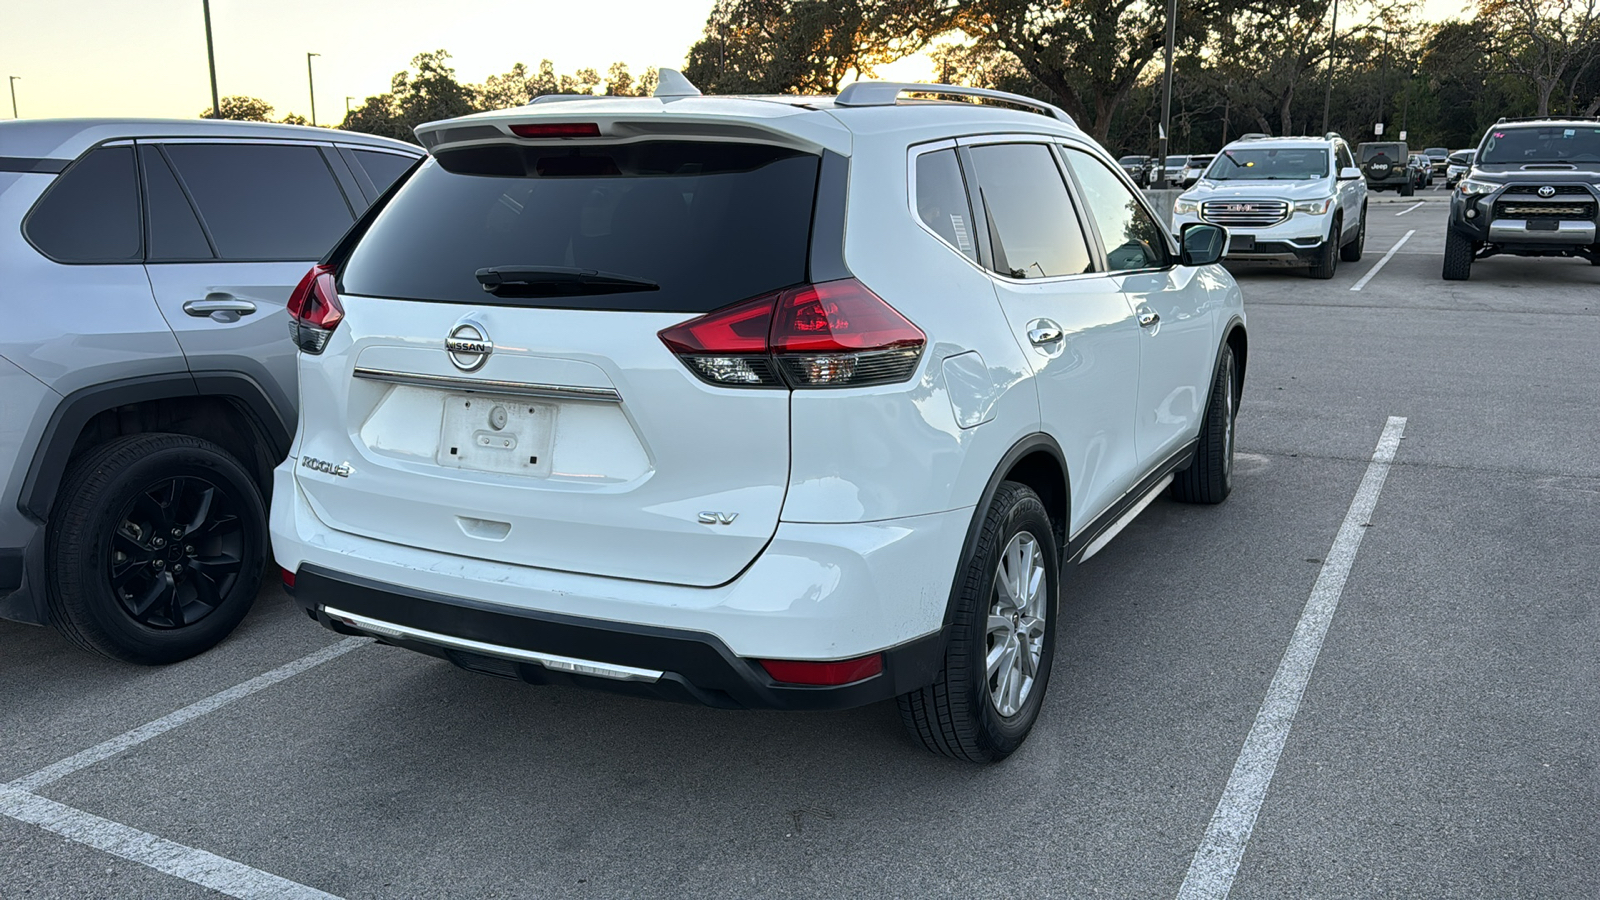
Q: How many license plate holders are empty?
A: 3